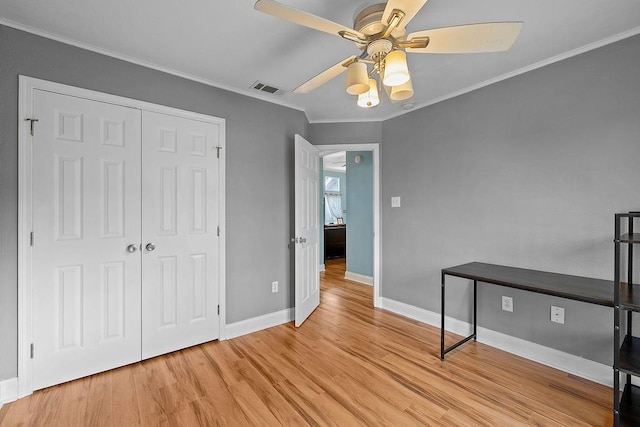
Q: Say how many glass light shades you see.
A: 4